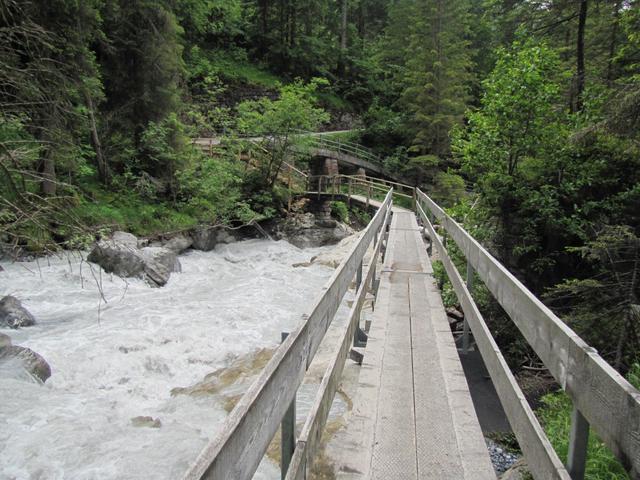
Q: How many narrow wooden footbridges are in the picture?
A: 1